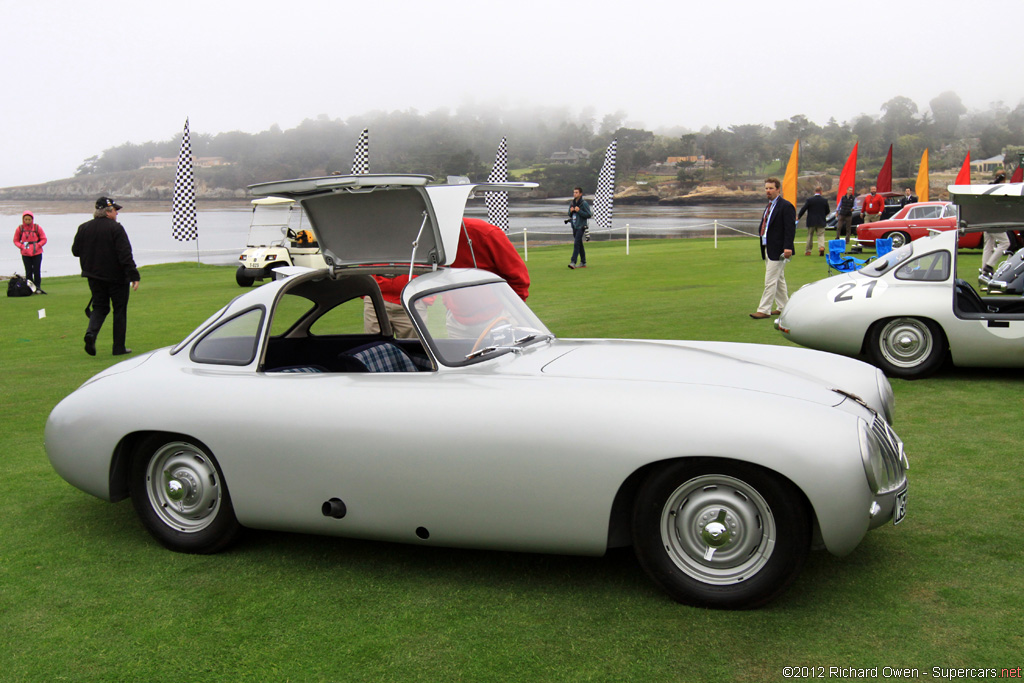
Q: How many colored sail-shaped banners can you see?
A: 6